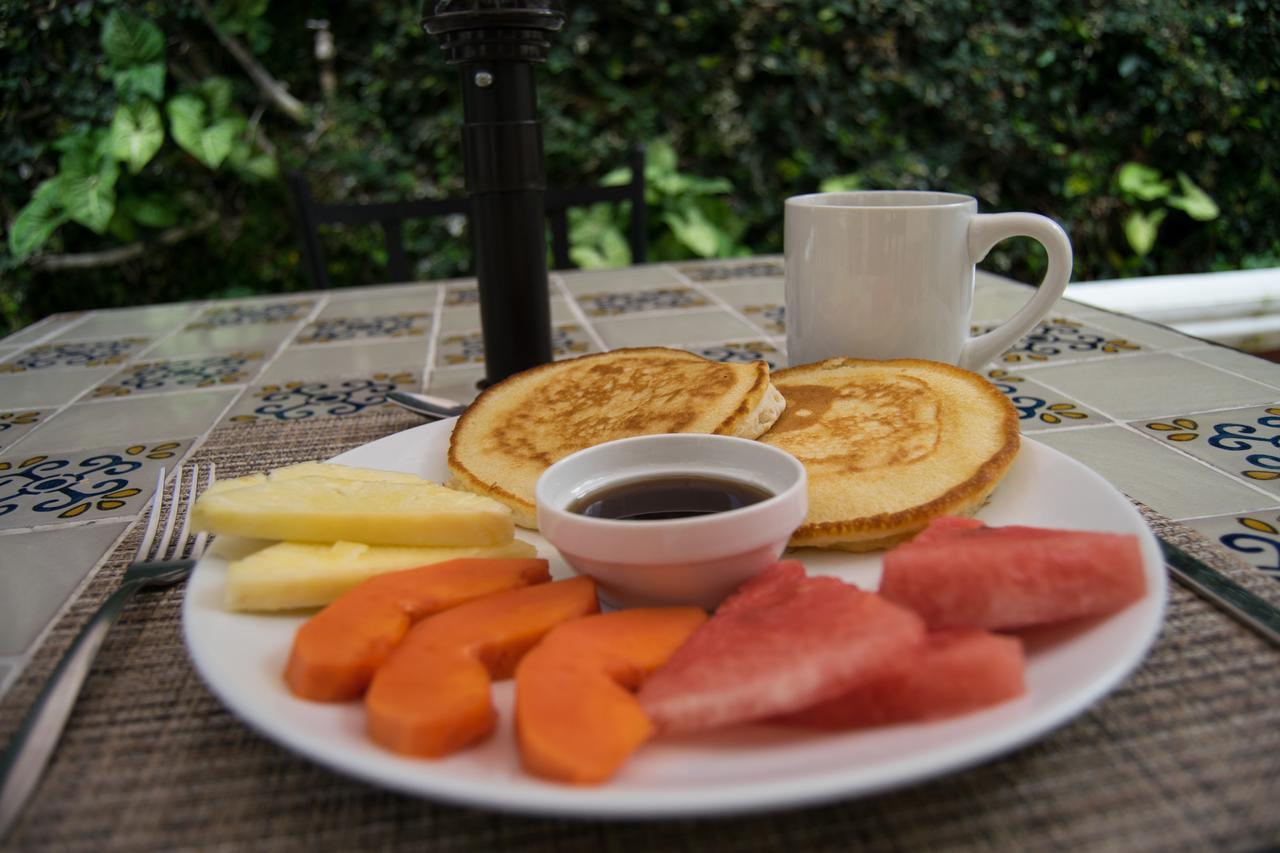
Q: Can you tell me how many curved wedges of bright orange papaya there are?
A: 3